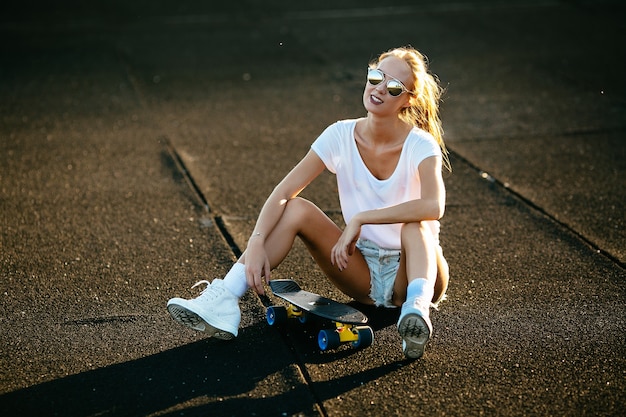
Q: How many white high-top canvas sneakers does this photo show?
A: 2